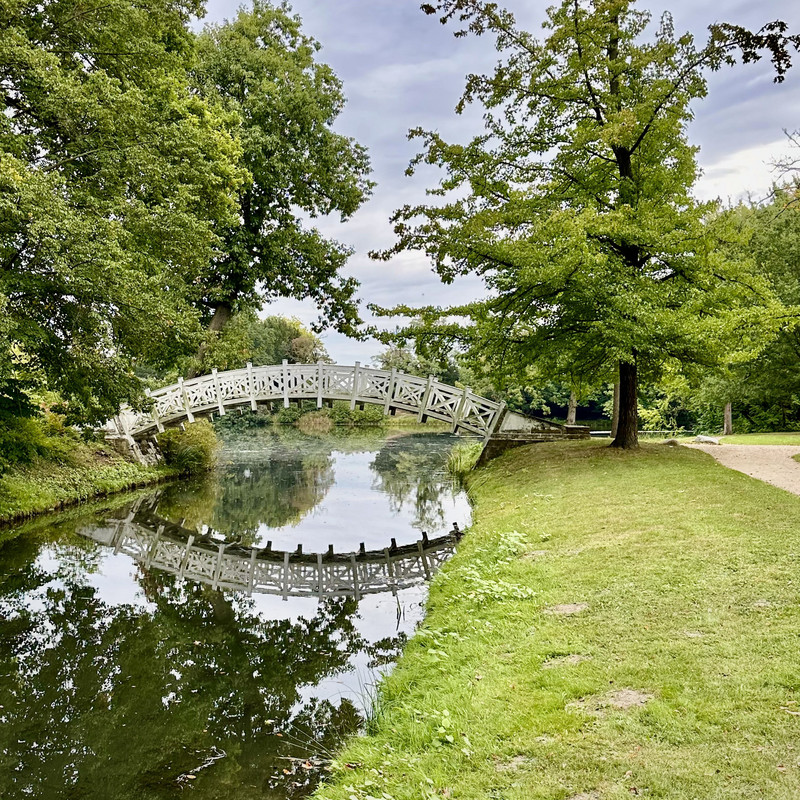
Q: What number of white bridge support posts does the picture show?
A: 12